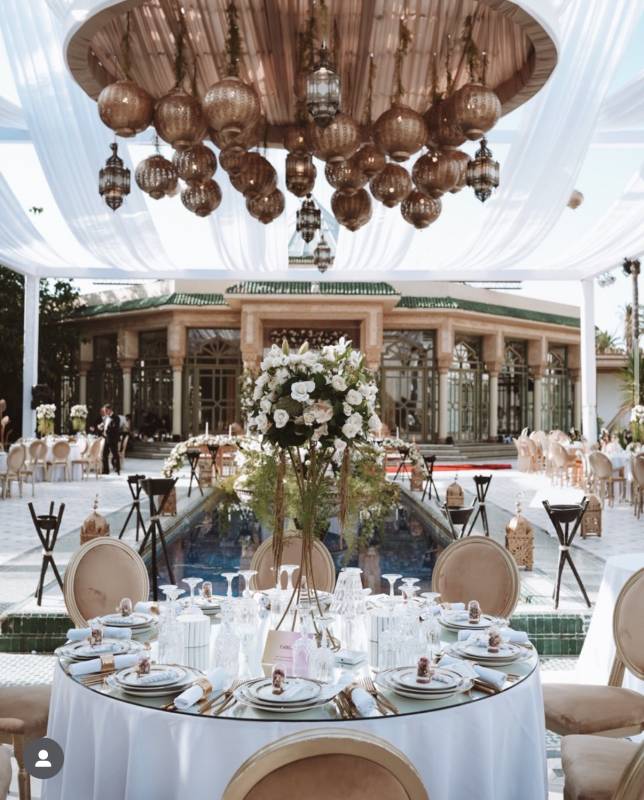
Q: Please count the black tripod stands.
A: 10